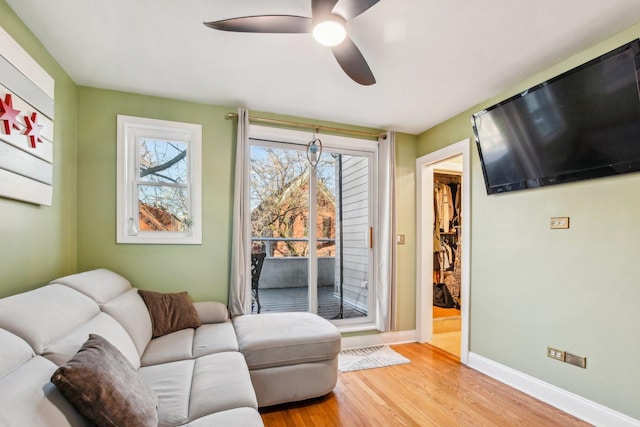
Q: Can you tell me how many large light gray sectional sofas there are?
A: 1